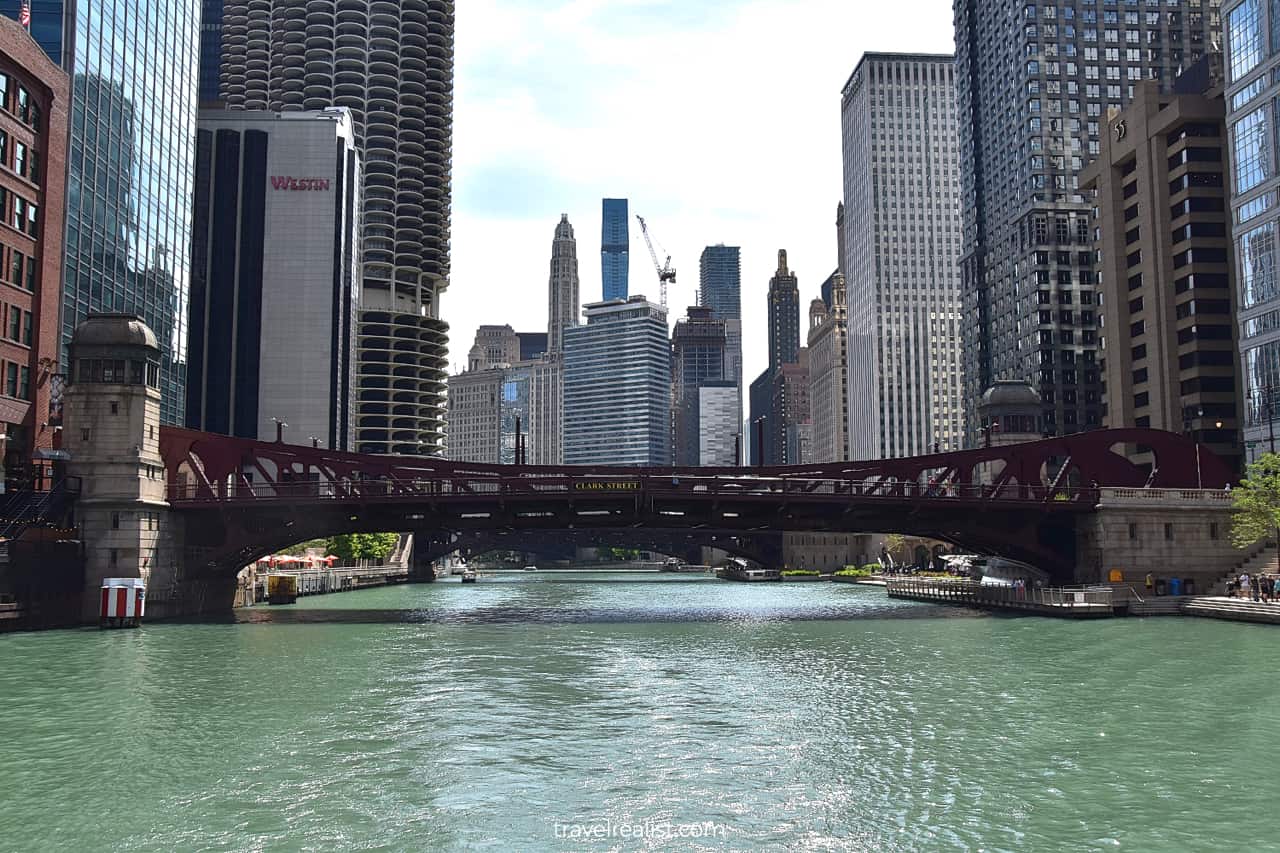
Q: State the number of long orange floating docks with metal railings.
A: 0